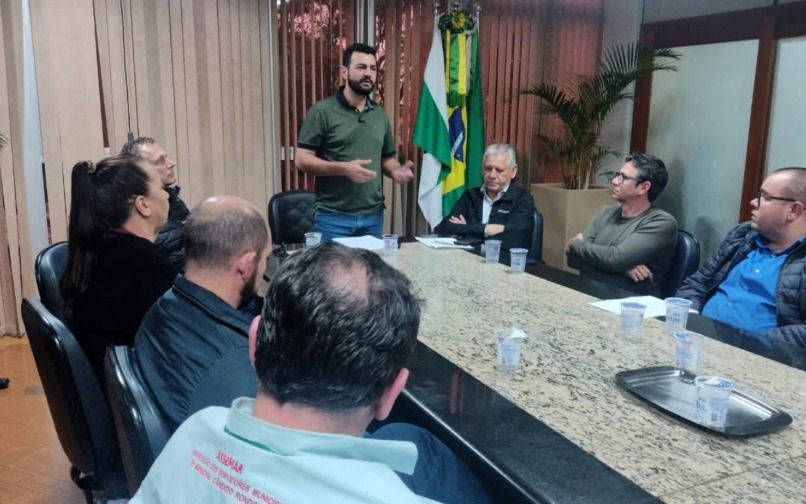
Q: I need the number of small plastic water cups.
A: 9